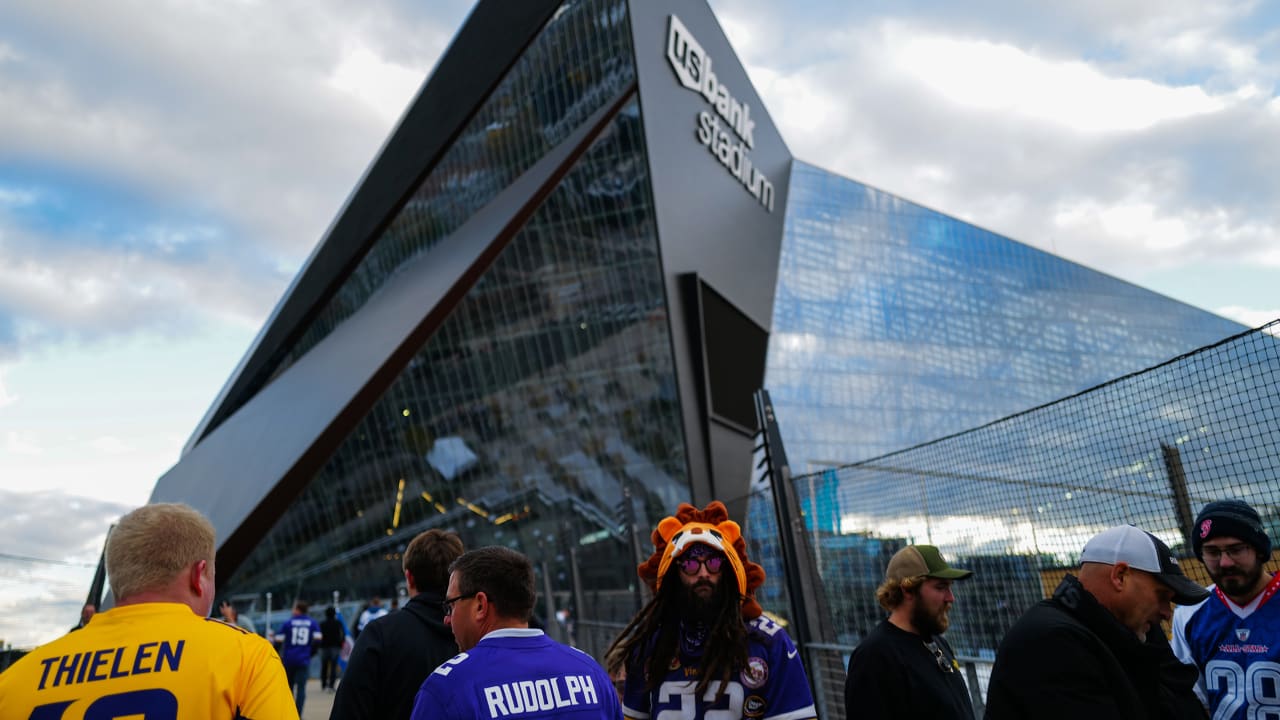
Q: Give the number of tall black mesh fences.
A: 1